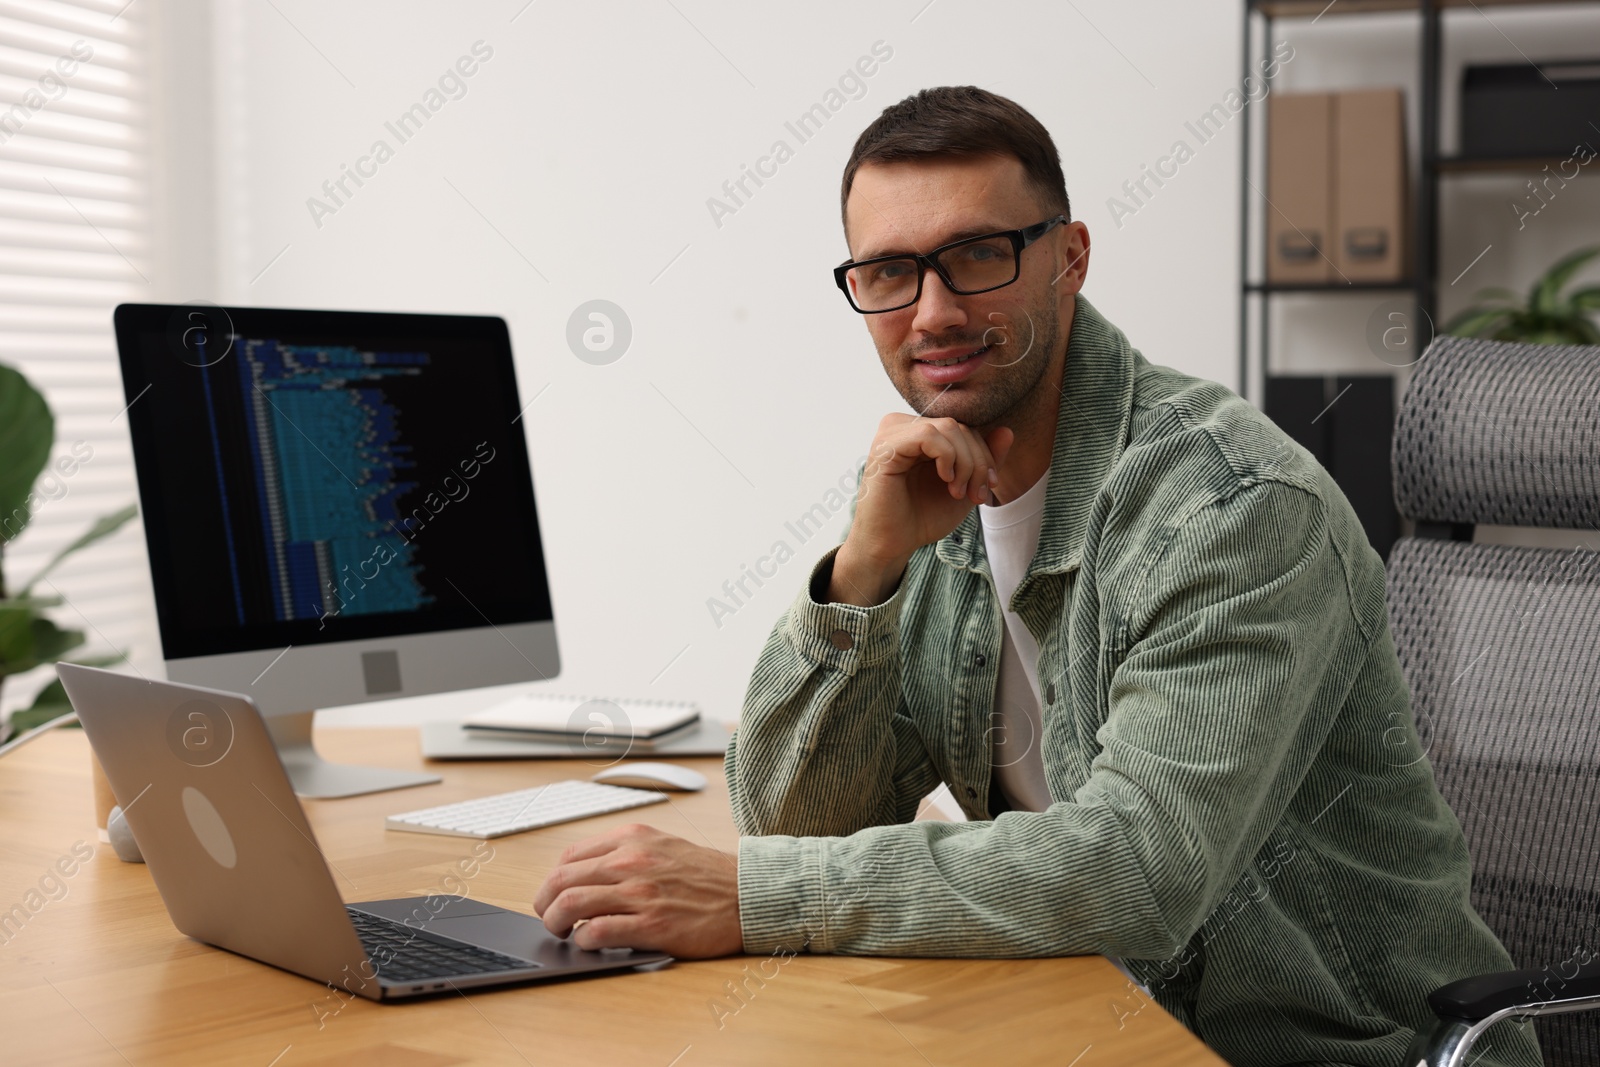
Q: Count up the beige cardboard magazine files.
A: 2